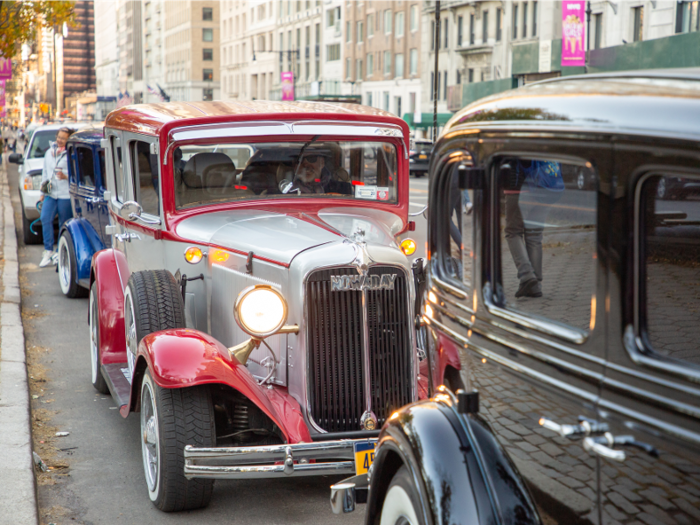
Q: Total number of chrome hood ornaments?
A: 1